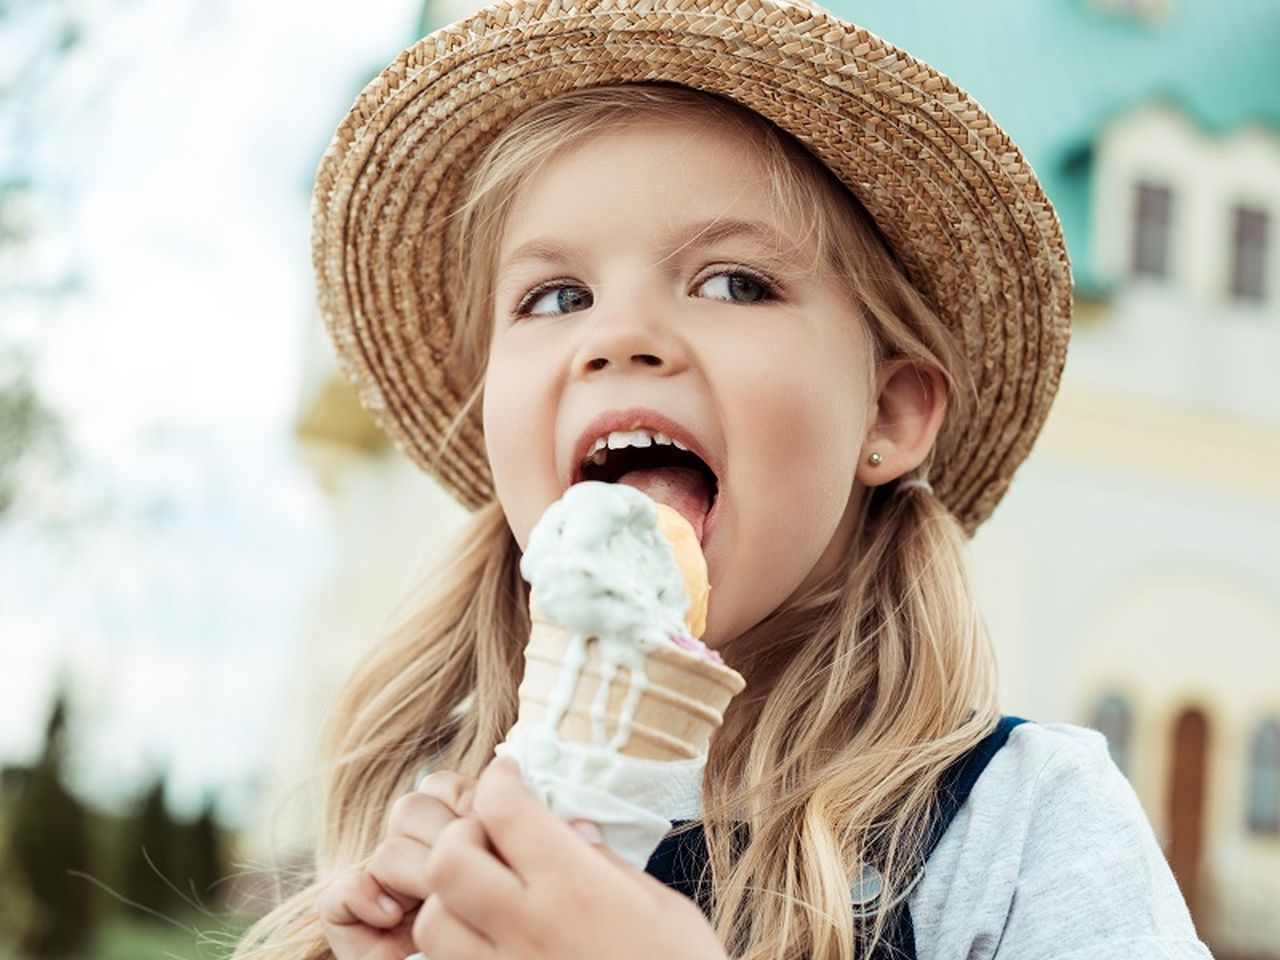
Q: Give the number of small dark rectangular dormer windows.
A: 2